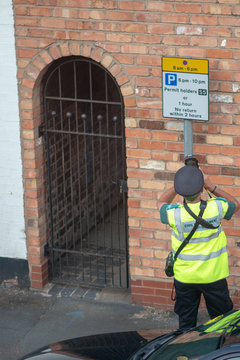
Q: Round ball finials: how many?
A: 5